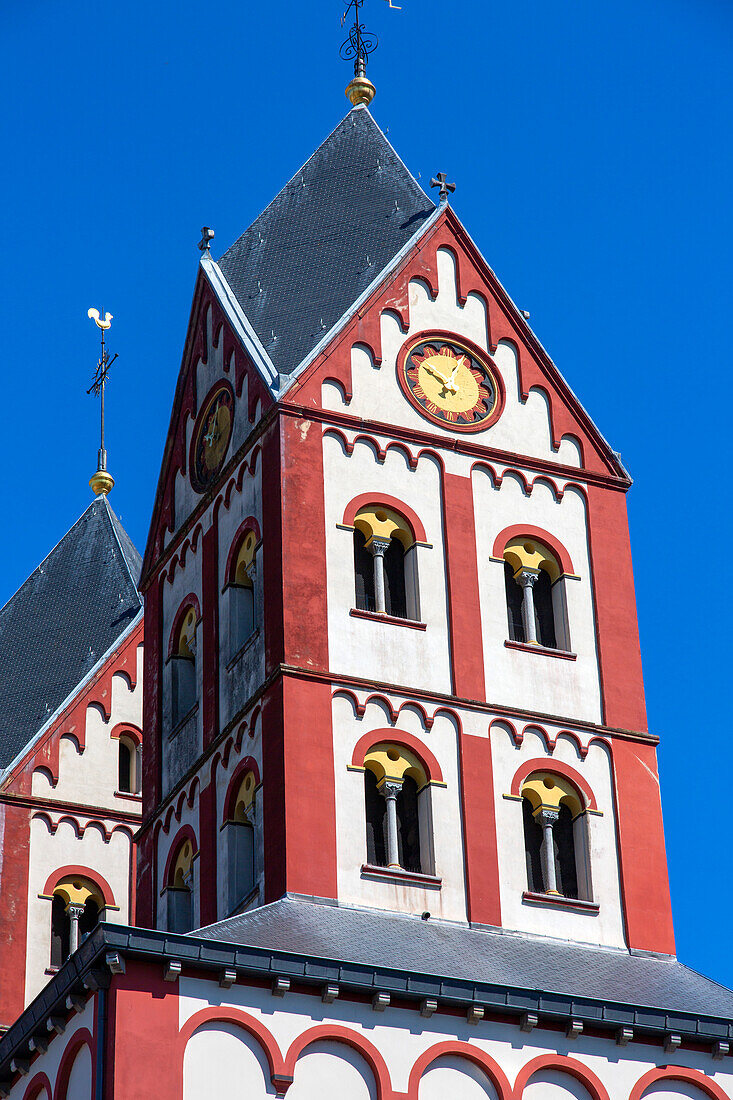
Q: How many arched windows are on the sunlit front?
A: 4